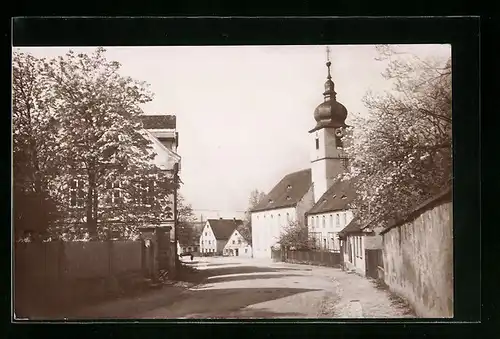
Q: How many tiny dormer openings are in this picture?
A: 6